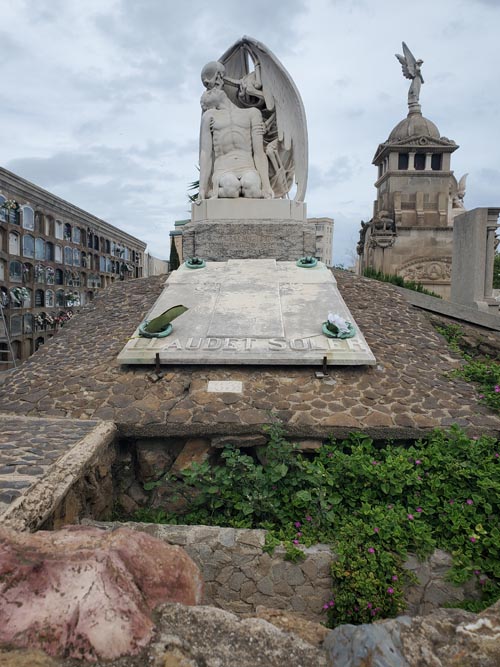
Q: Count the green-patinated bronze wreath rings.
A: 4